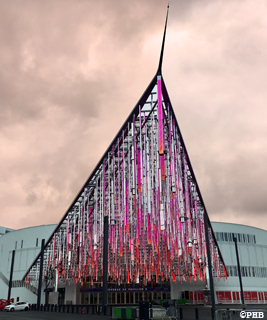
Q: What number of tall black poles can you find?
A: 5